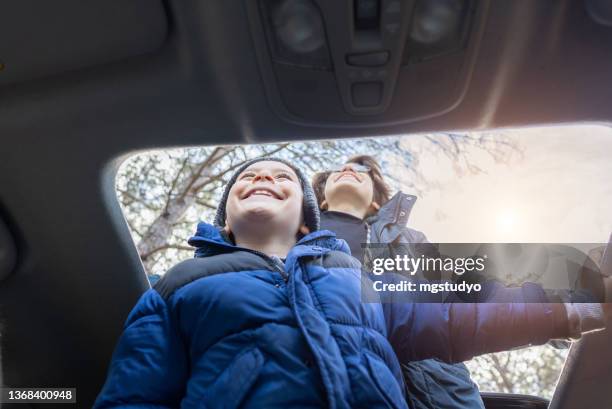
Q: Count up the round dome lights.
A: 2